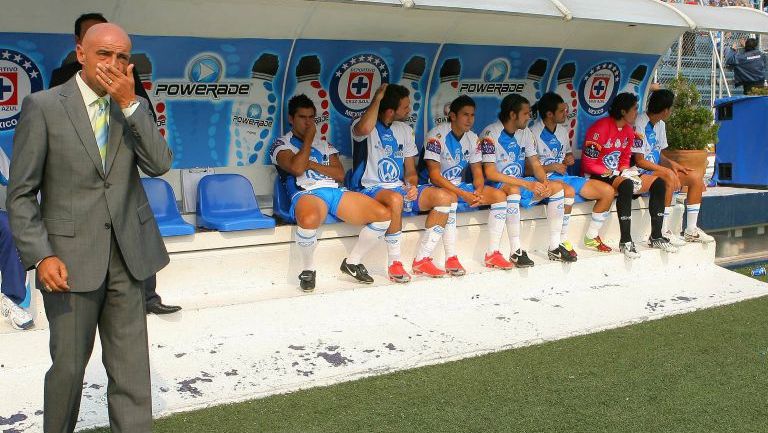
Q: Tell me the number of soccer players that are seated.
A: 7